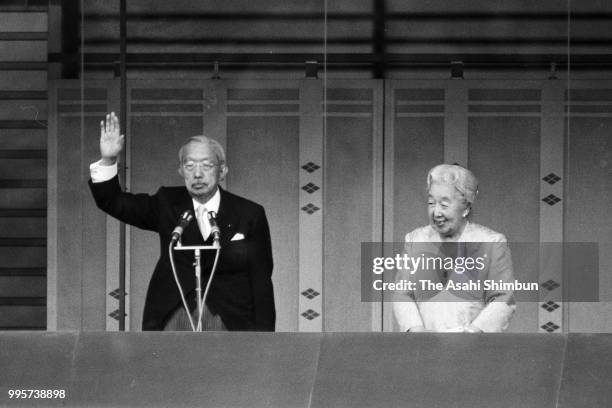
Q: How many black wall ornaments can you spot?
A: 12